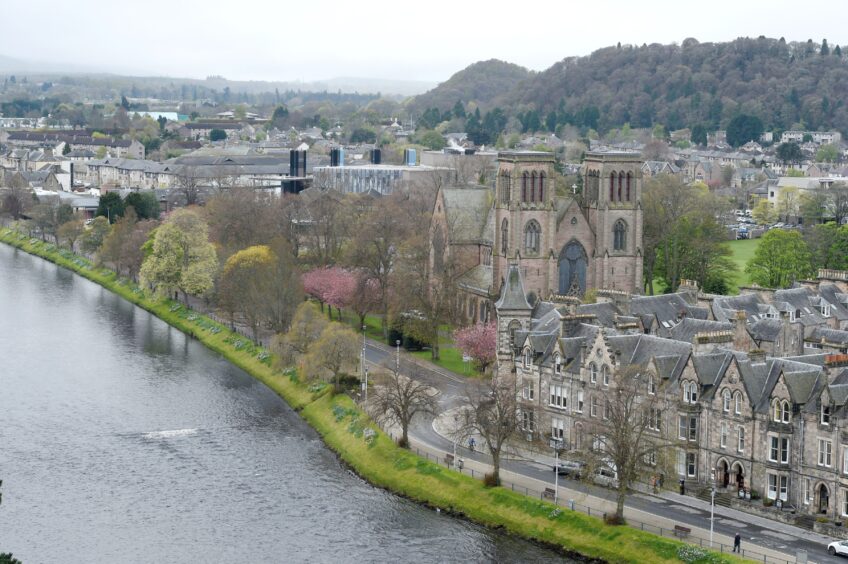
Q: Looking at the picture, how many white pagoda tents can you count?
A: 0